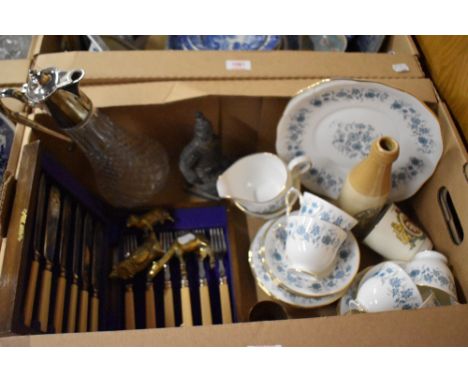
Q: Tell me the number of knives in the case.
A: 6